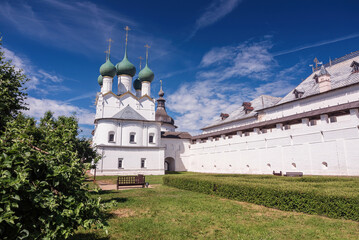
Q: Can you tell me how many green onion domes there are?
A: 5